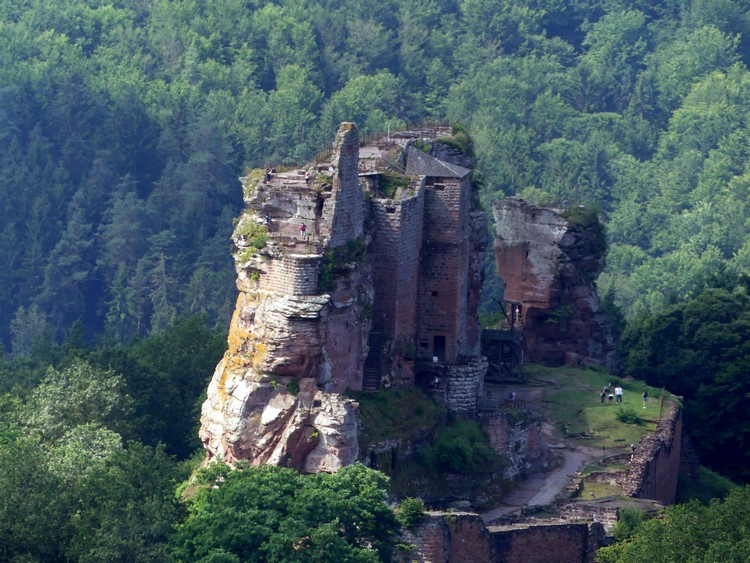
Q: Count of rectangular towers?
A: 2